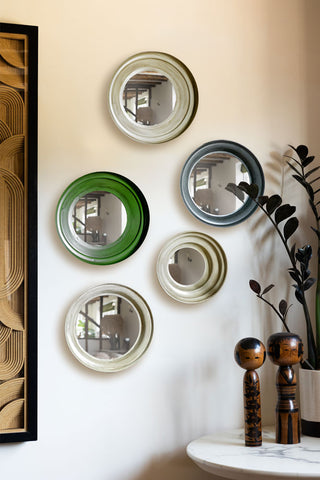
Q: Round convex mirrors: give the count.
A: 5